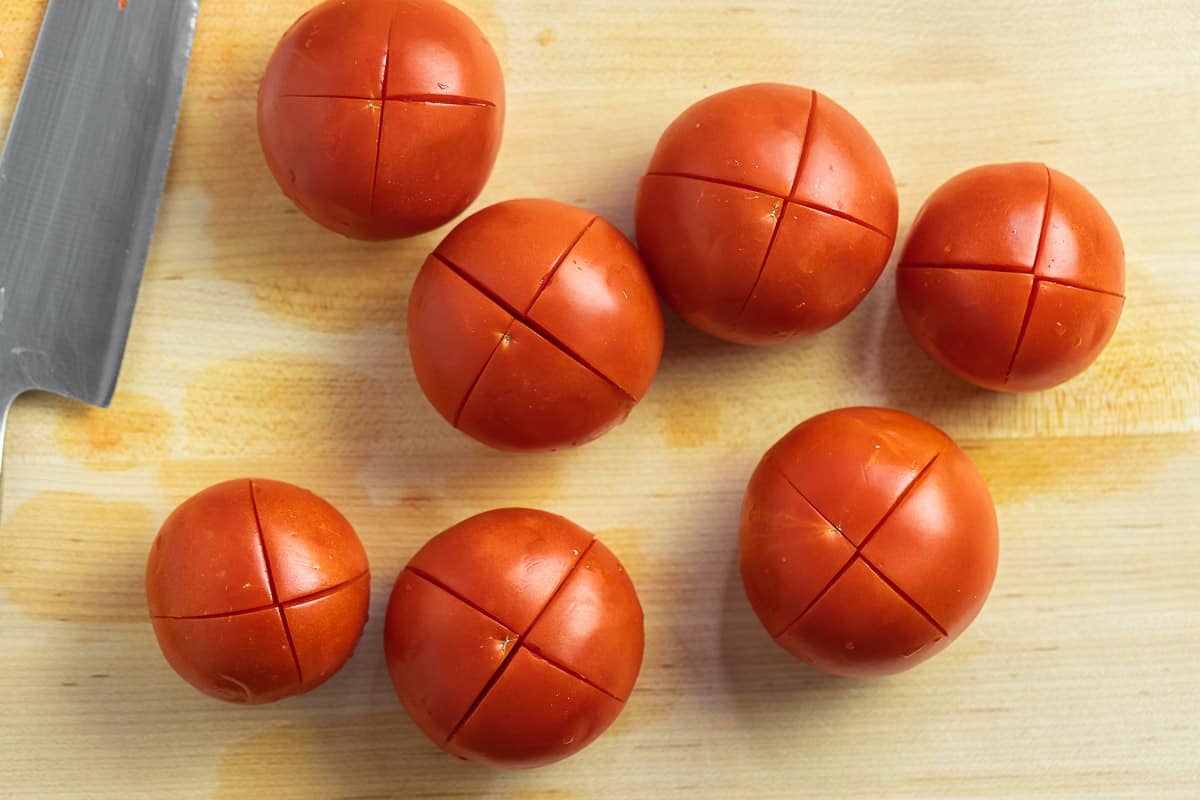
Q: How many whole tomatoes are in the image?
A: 7